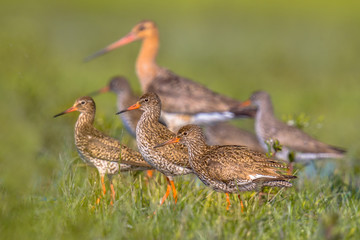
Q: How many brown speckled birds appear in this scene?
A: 3